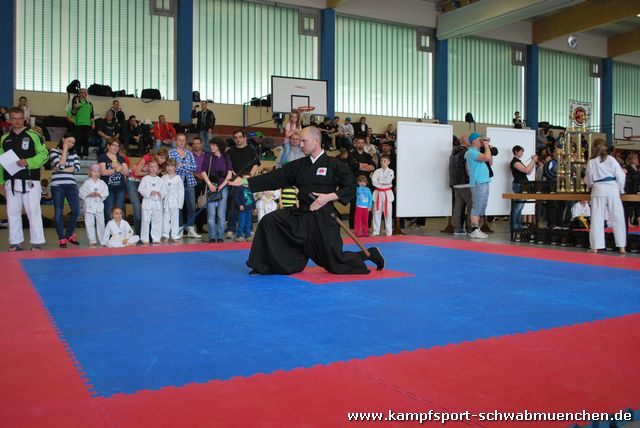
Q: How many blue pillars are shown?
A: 6